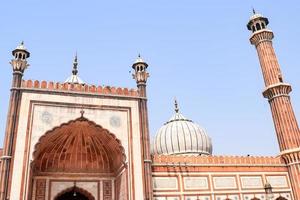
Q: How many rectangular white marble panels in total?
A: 5